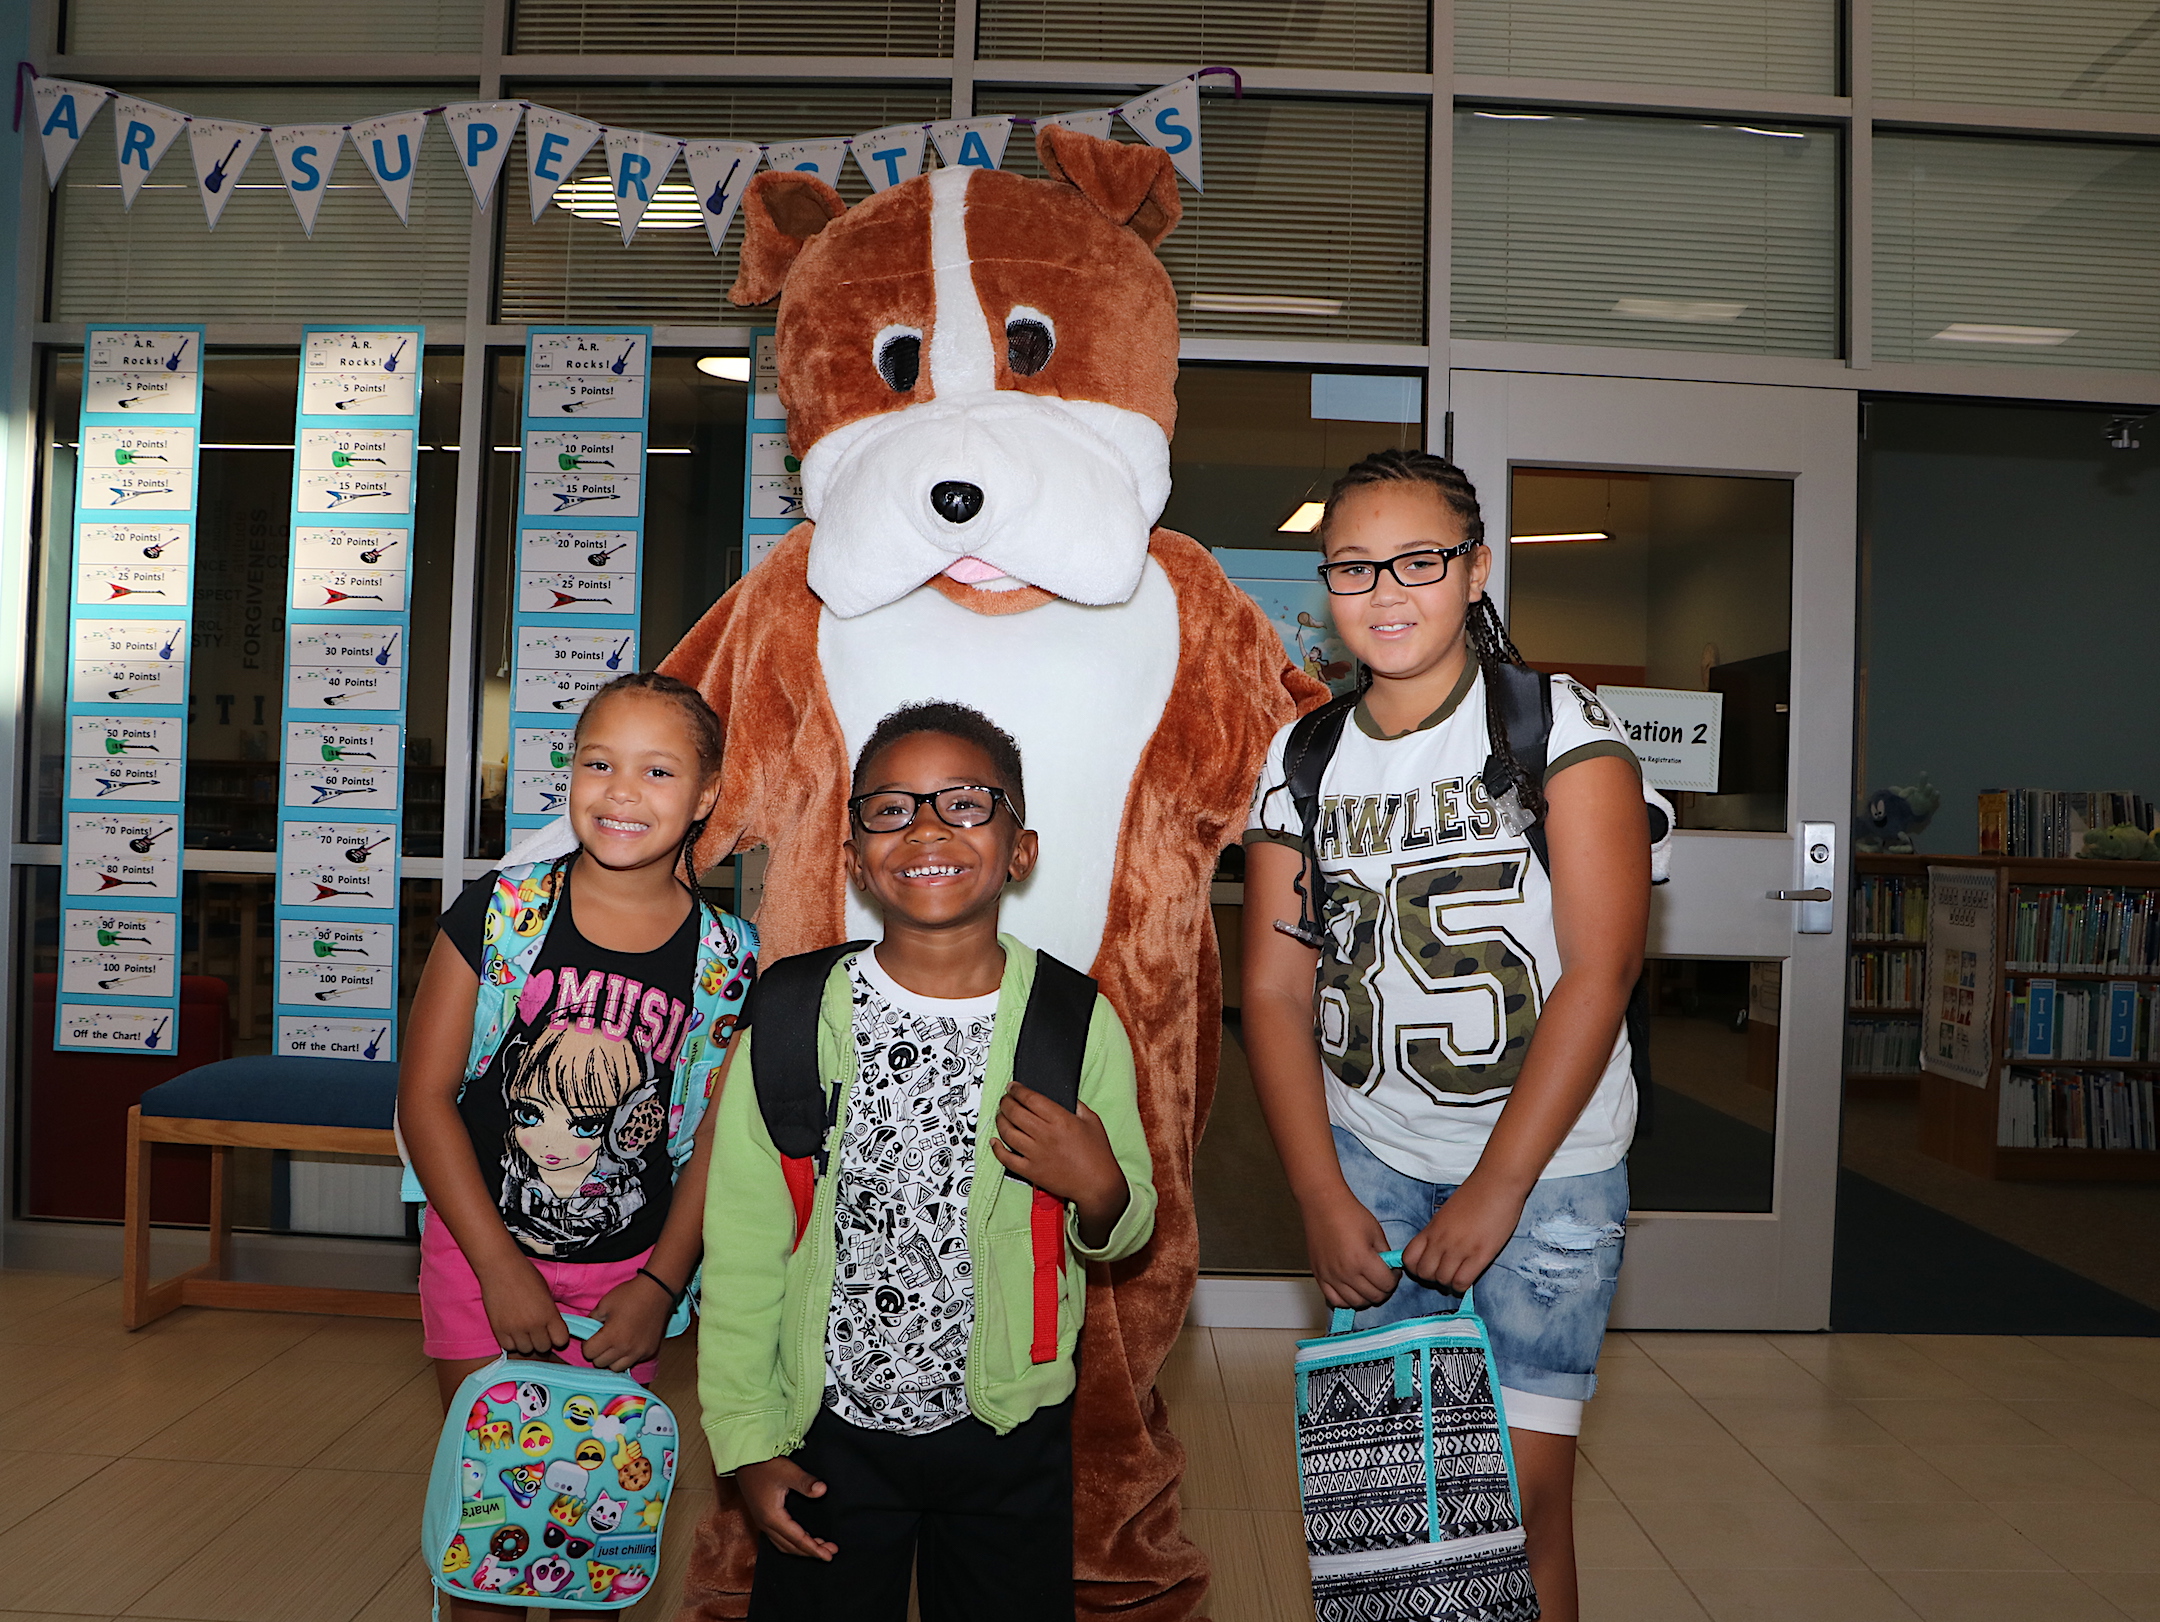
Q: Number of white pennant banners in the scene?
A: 14